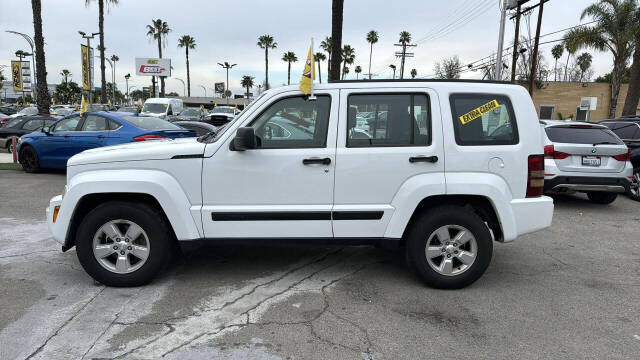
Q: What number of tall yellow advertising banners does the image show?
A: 2